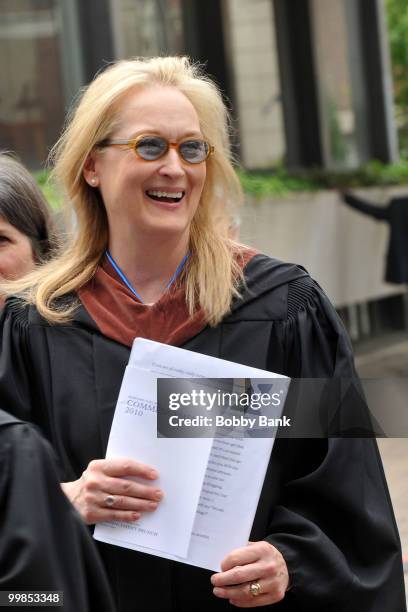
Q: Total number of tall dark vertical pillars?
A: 4